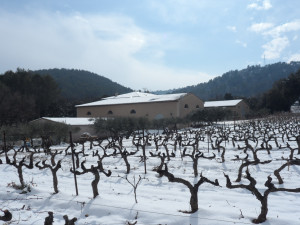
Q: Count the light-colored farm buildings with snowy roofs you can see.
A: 3